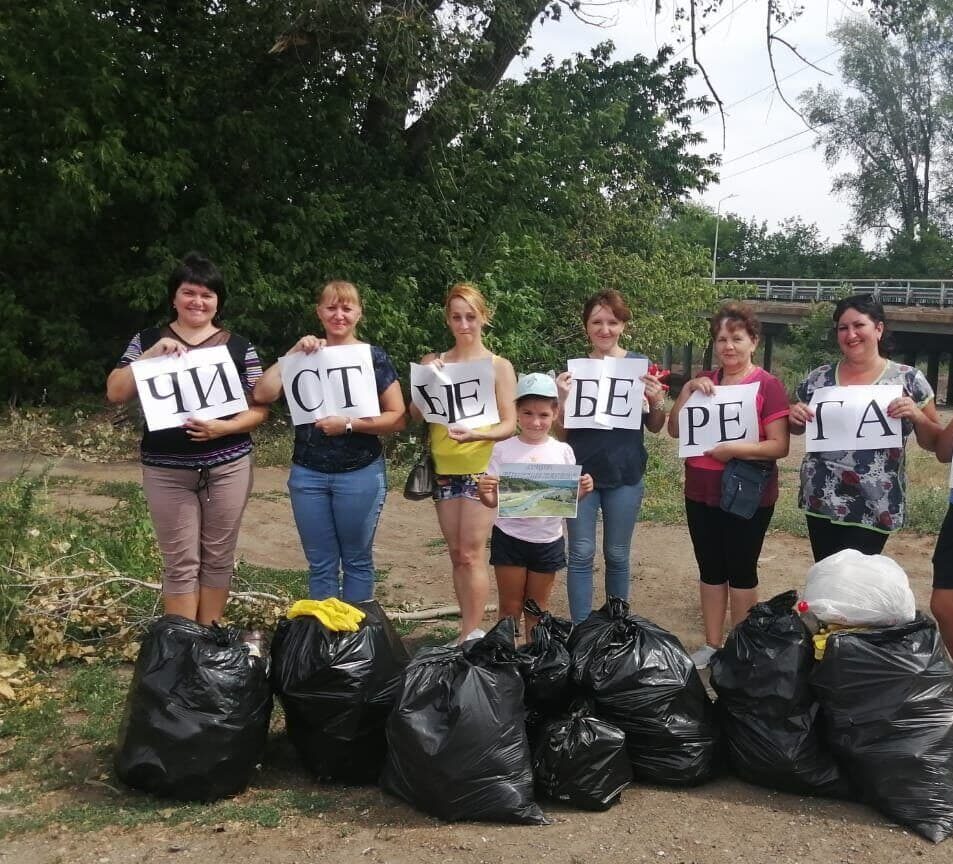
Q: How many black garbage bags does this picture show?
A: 8